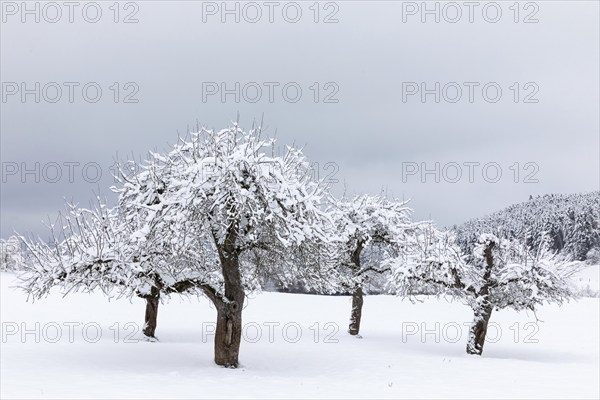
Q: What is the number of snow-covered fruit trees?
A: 4